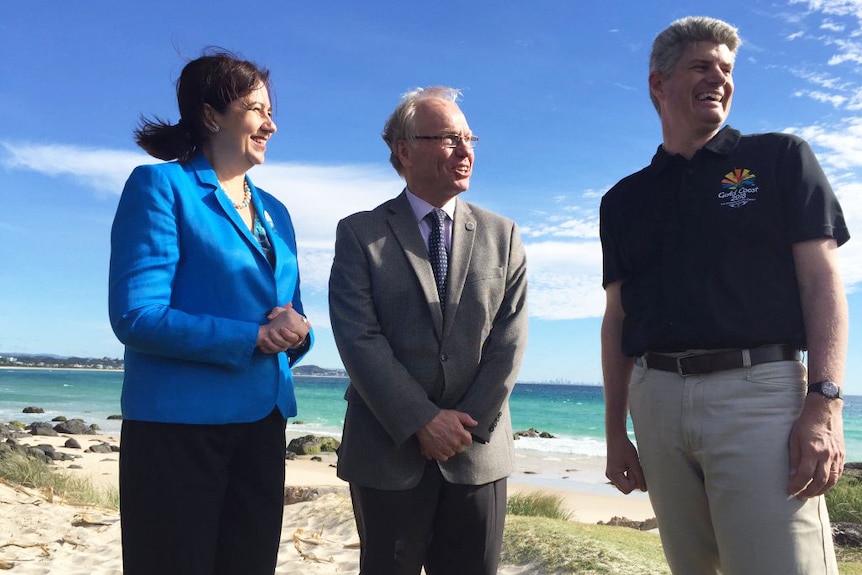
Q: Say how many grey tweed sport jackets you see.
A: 1